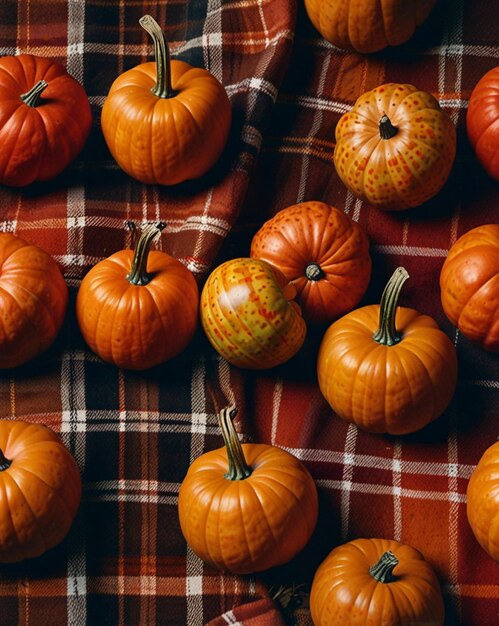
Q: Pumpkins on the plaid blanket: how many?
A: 15